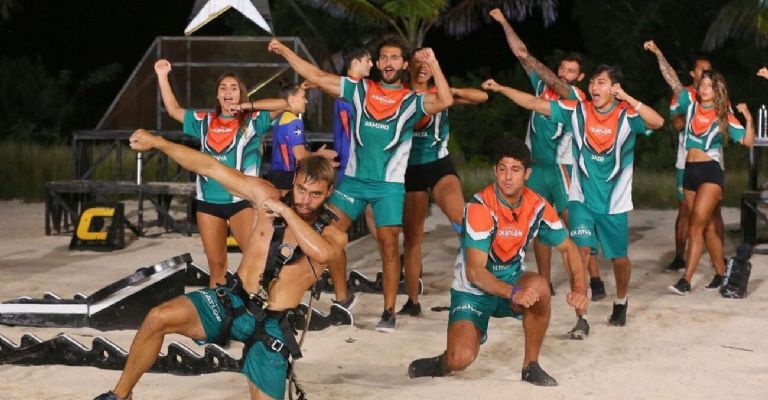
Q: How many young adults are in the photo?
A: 11